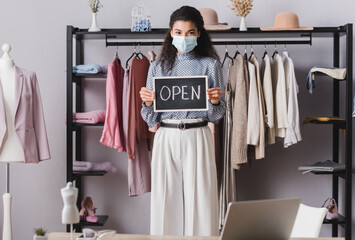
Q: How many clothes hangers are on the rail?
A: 11